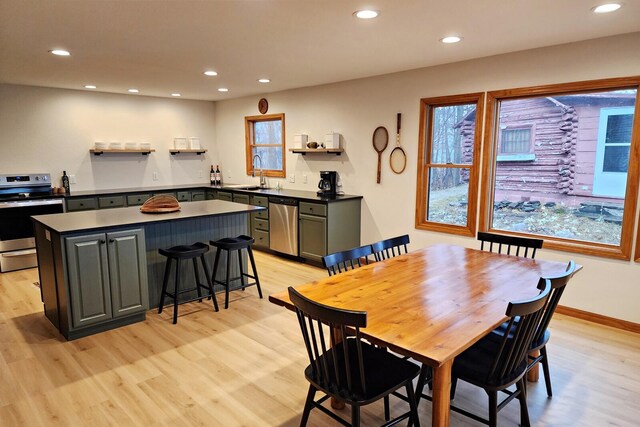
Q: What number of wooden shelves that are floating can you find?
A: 3